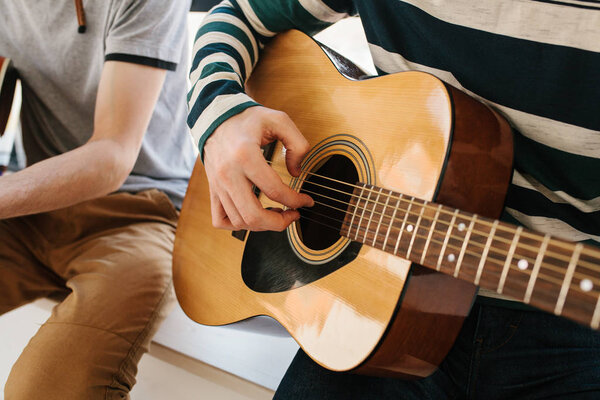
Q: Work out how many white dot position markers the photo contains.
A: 5